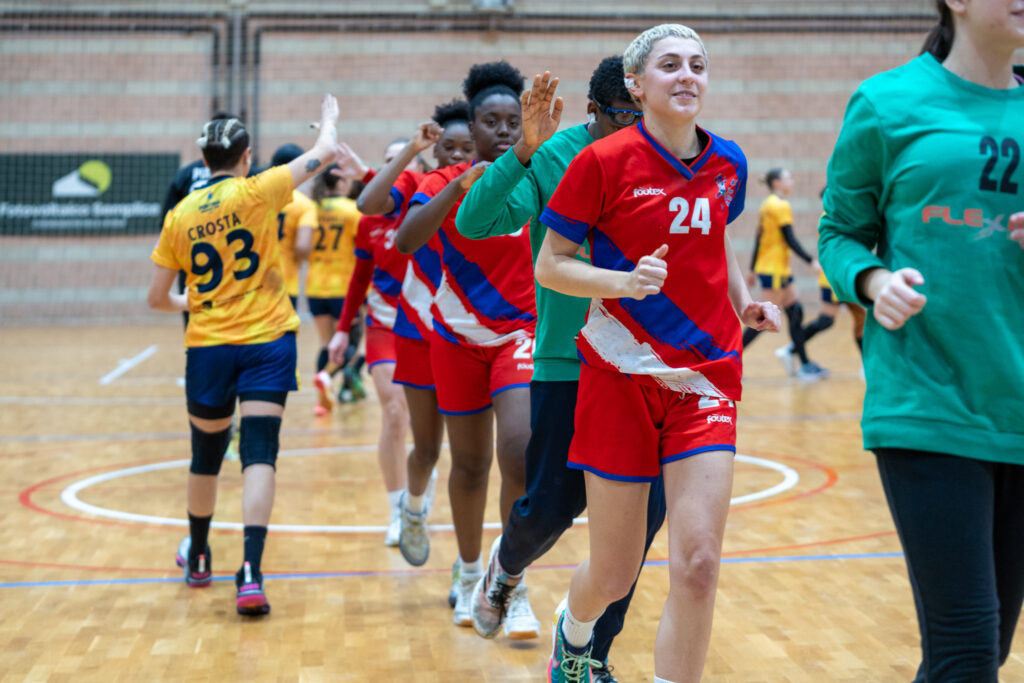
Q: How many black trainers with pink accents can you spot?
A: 2